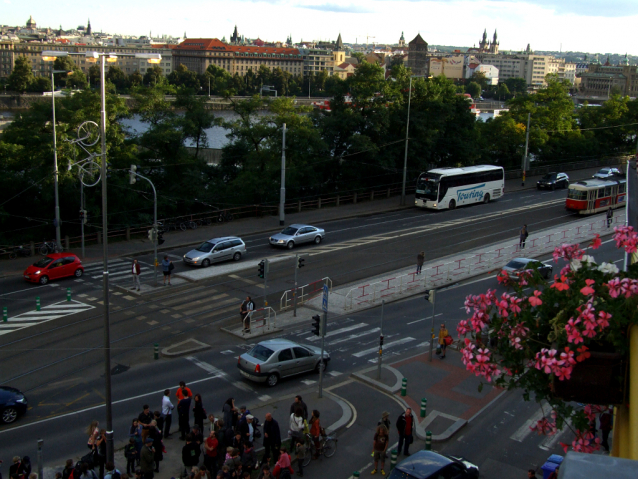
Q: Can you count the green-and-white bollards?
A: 9